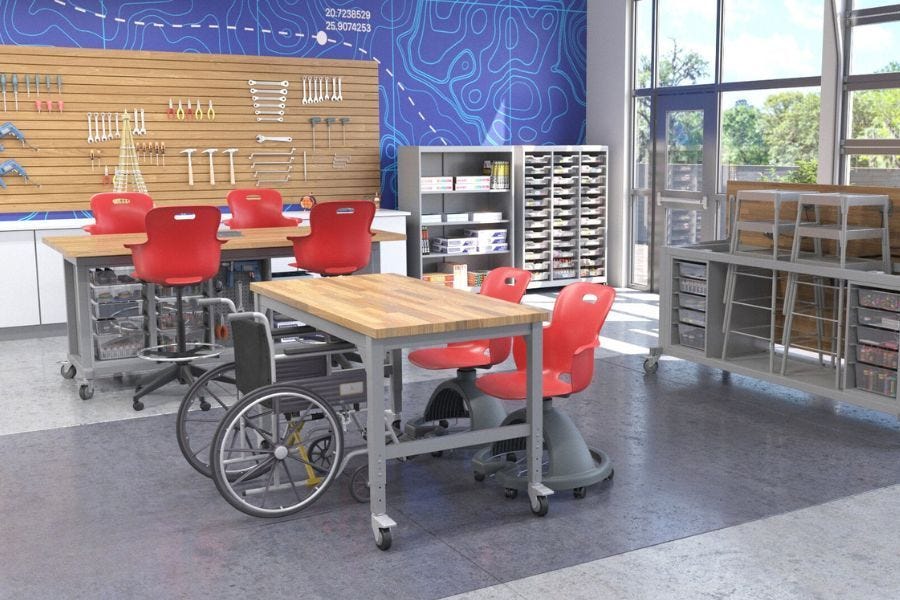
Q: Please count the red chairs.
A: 6